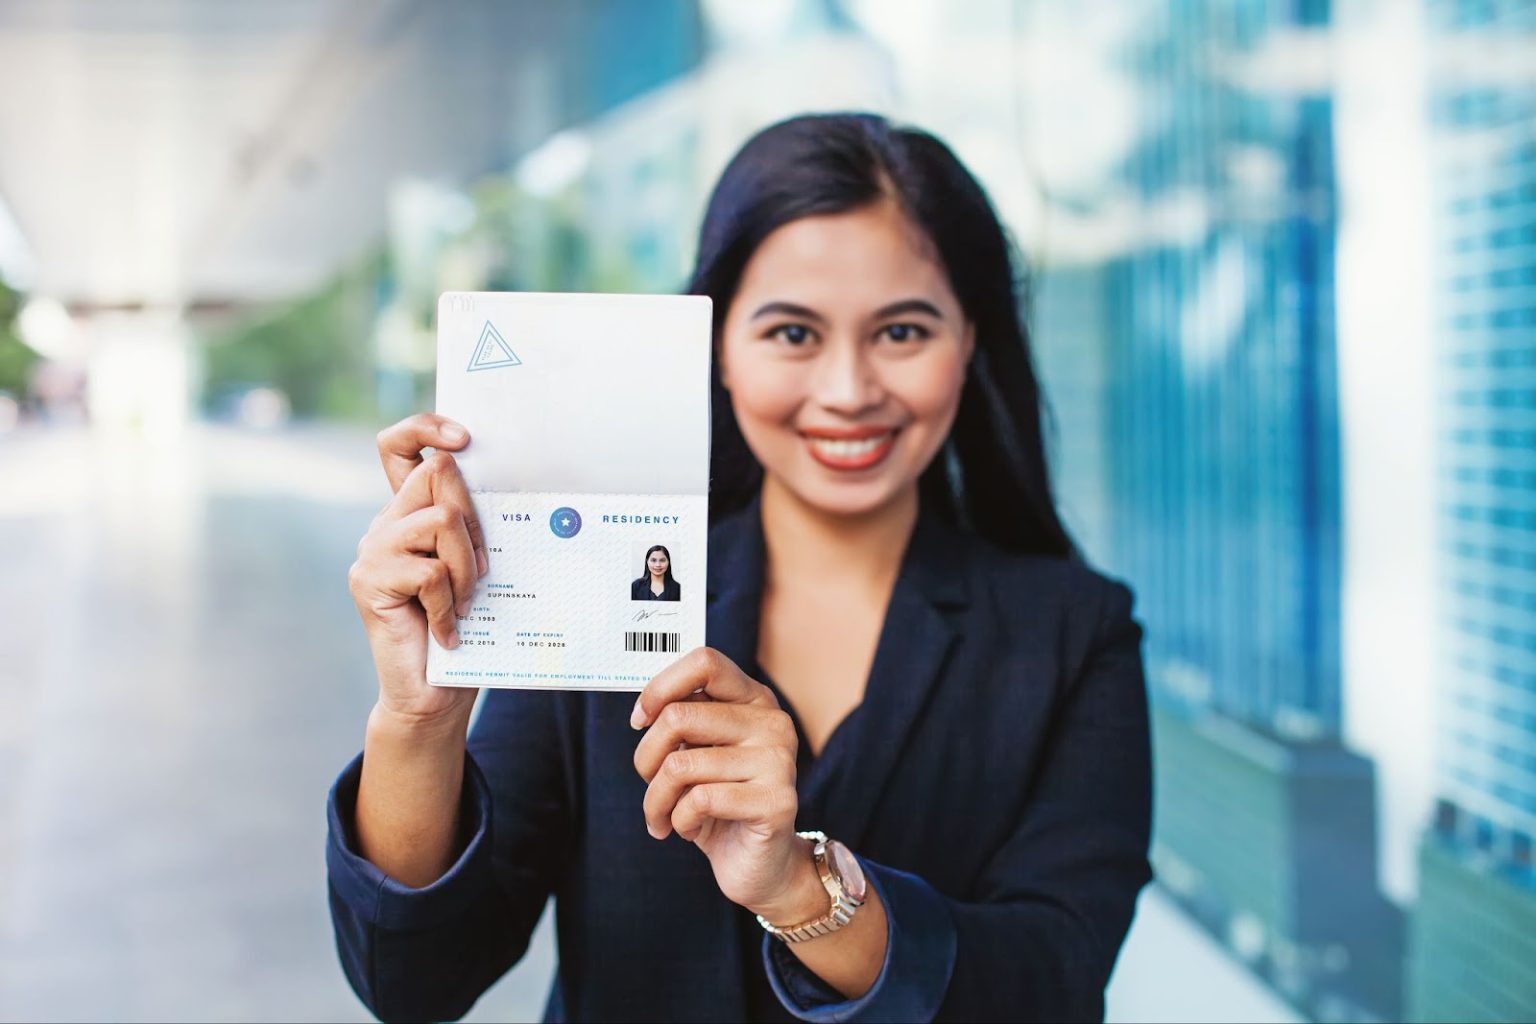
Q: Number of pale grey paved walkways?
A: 1